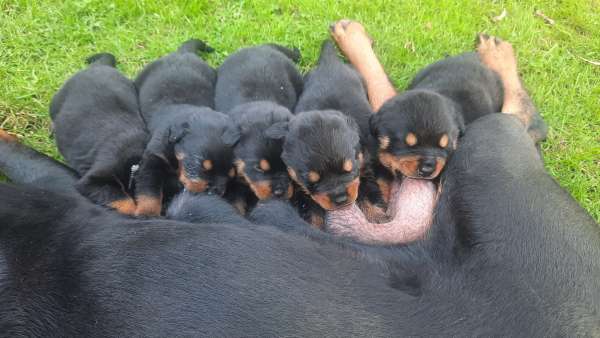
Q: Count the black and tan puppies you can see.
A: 5